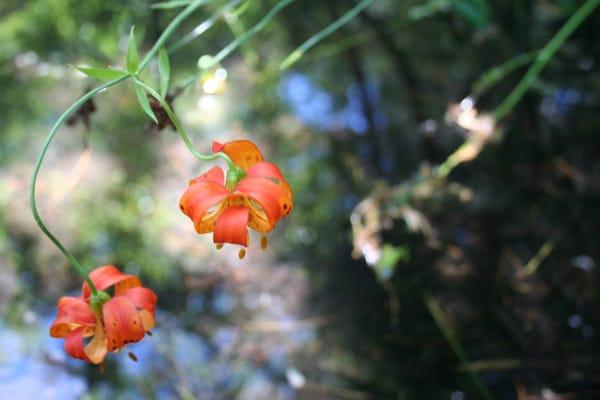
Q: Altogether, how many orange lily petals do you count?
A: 12